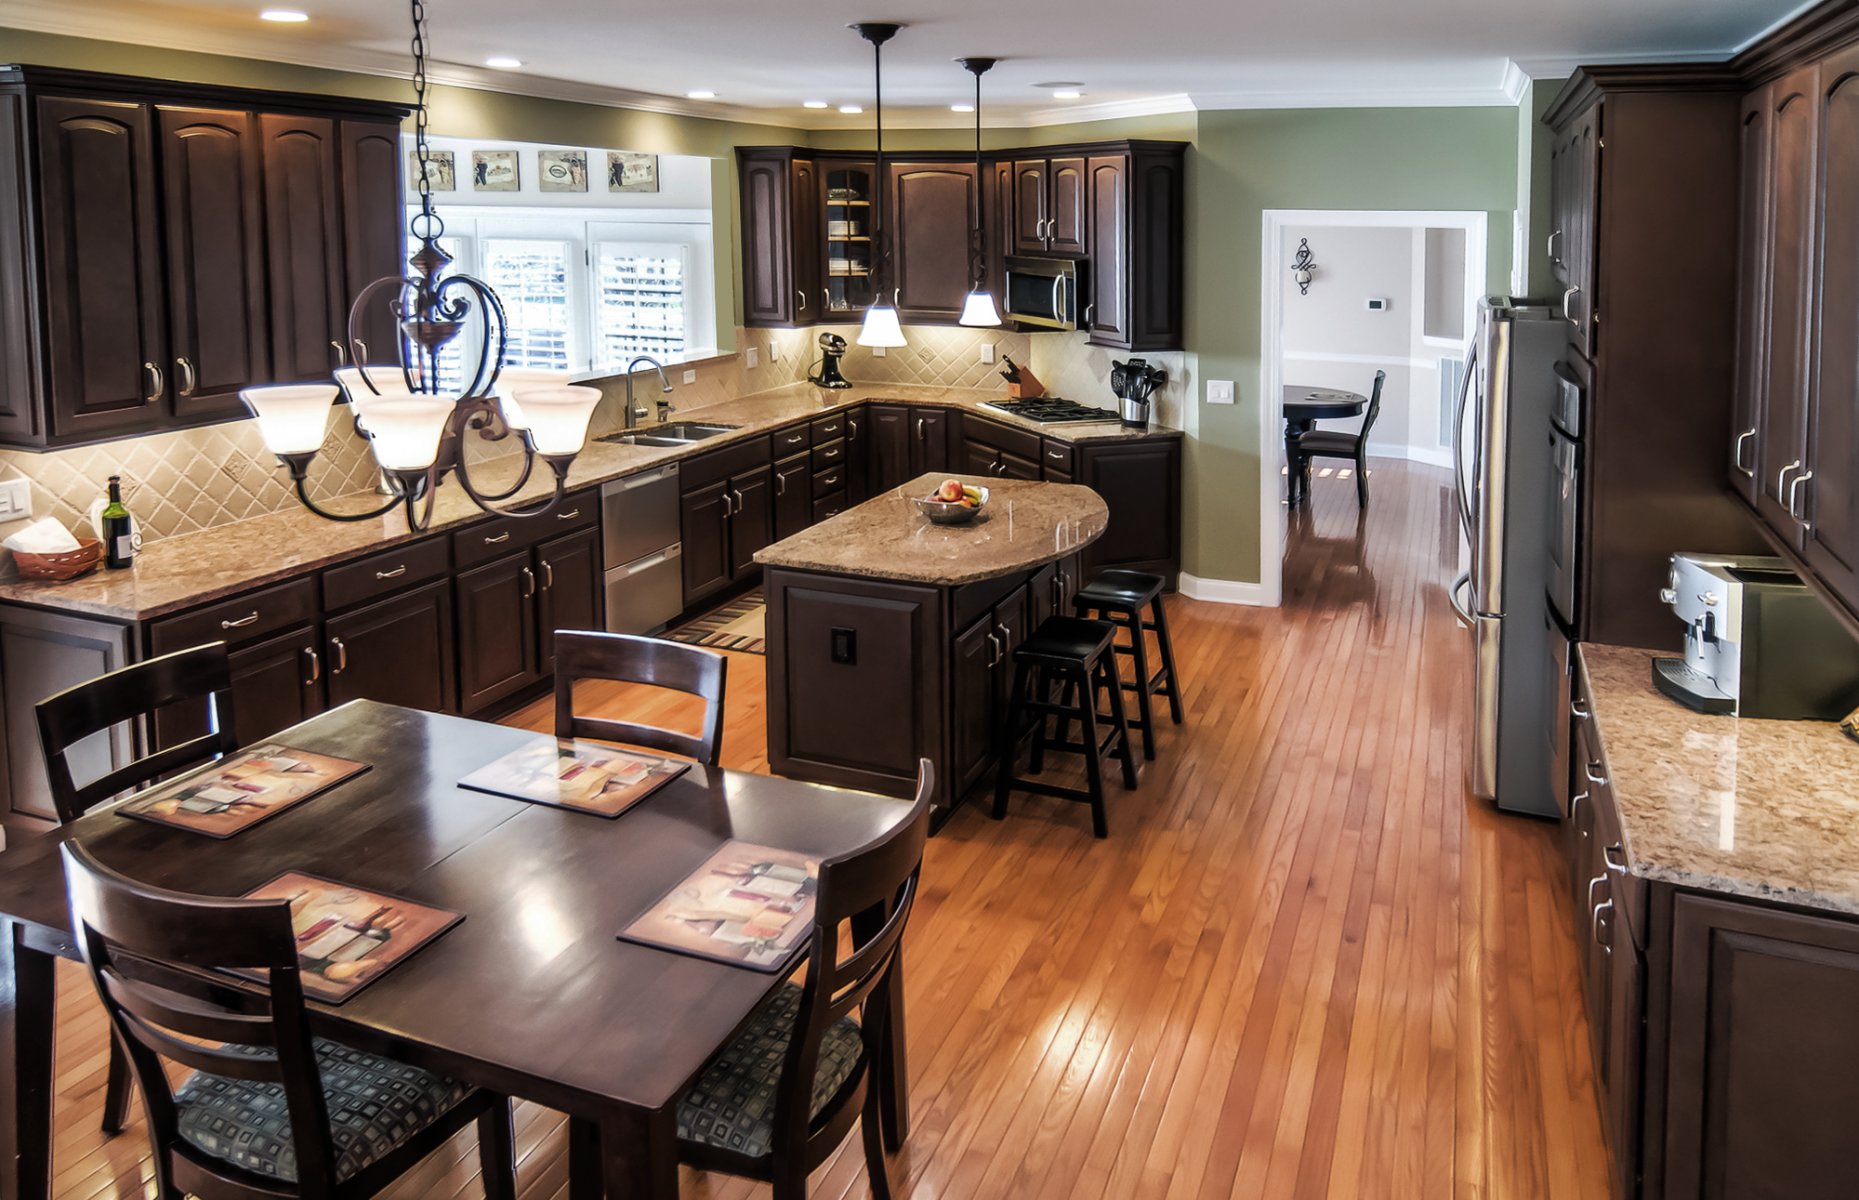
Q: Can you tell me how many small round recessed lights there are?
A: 7